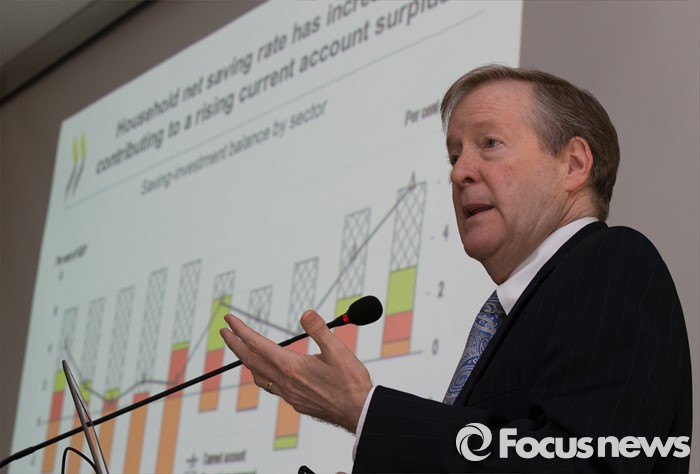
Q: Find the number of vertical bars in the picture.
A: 10